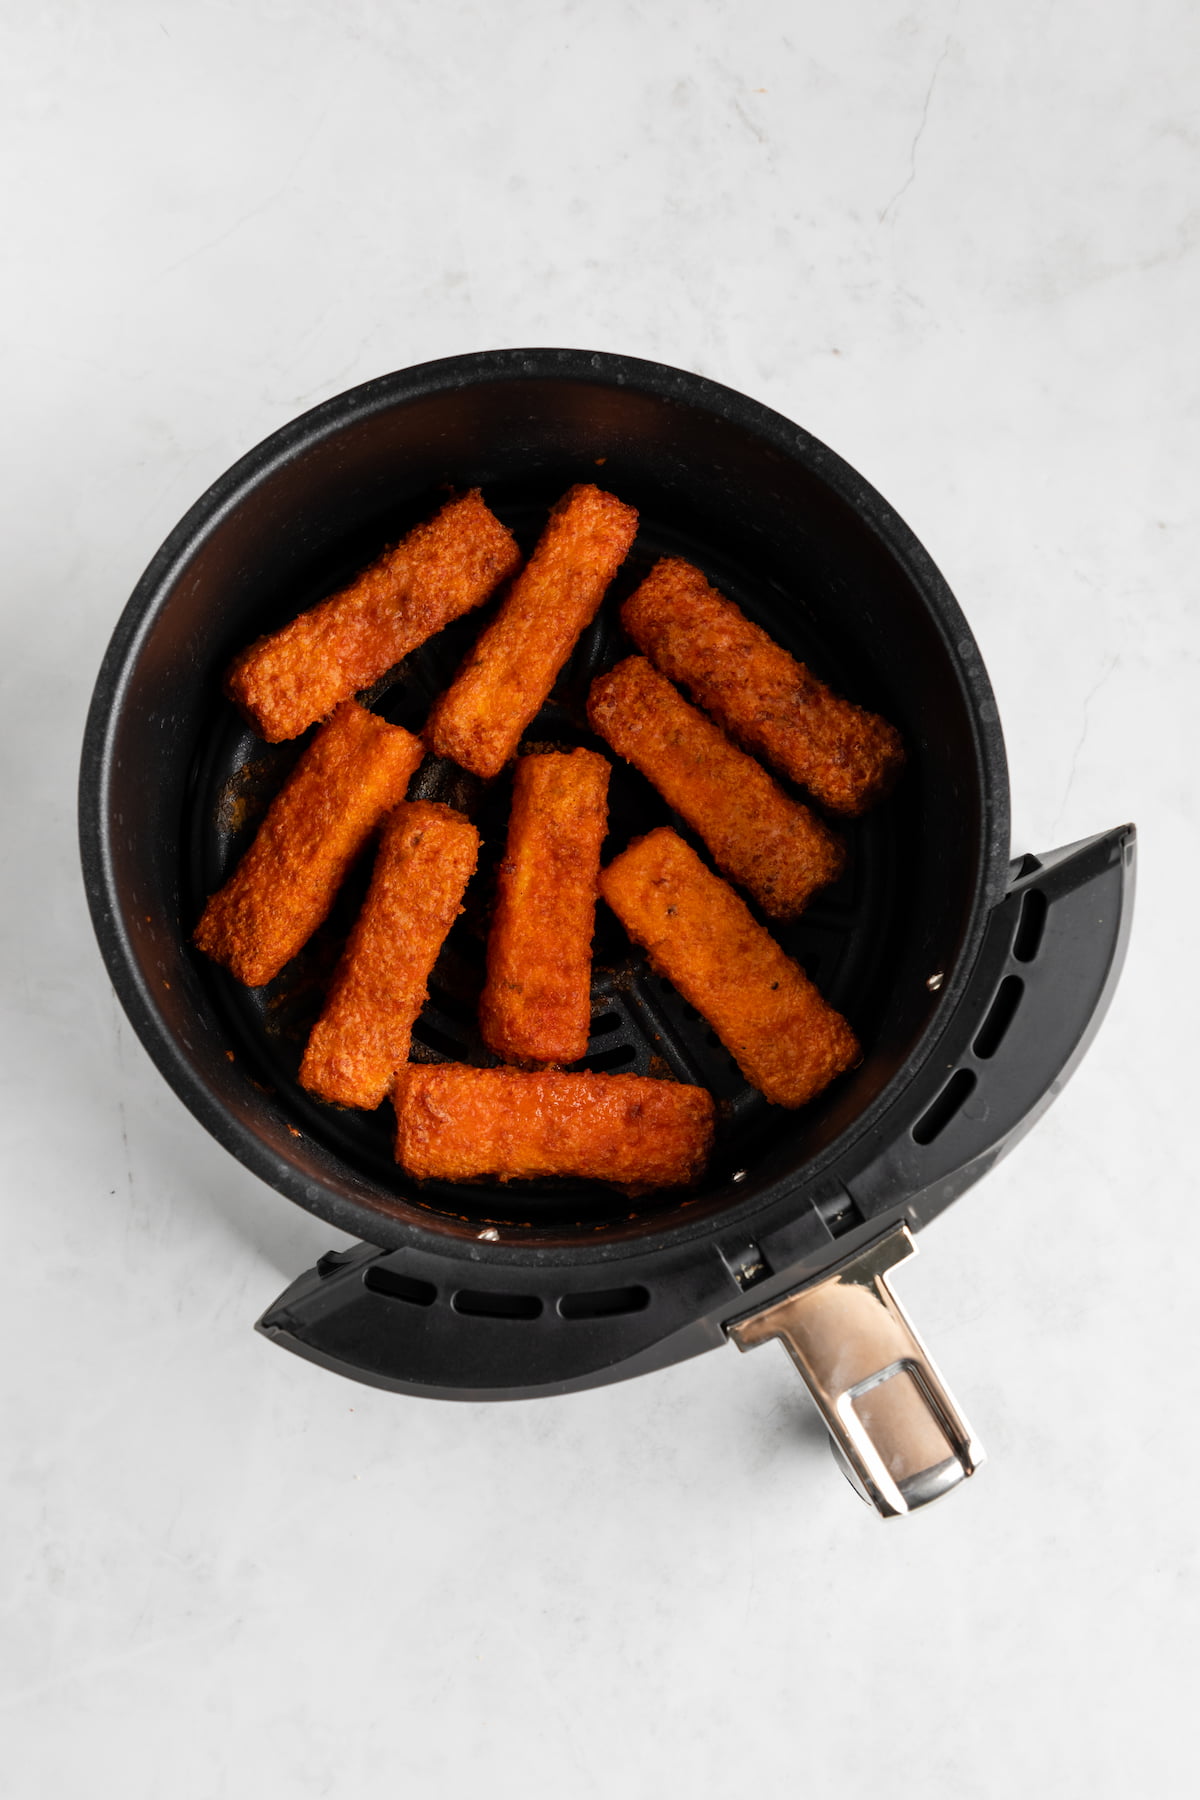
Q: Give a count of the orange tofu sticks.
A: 9